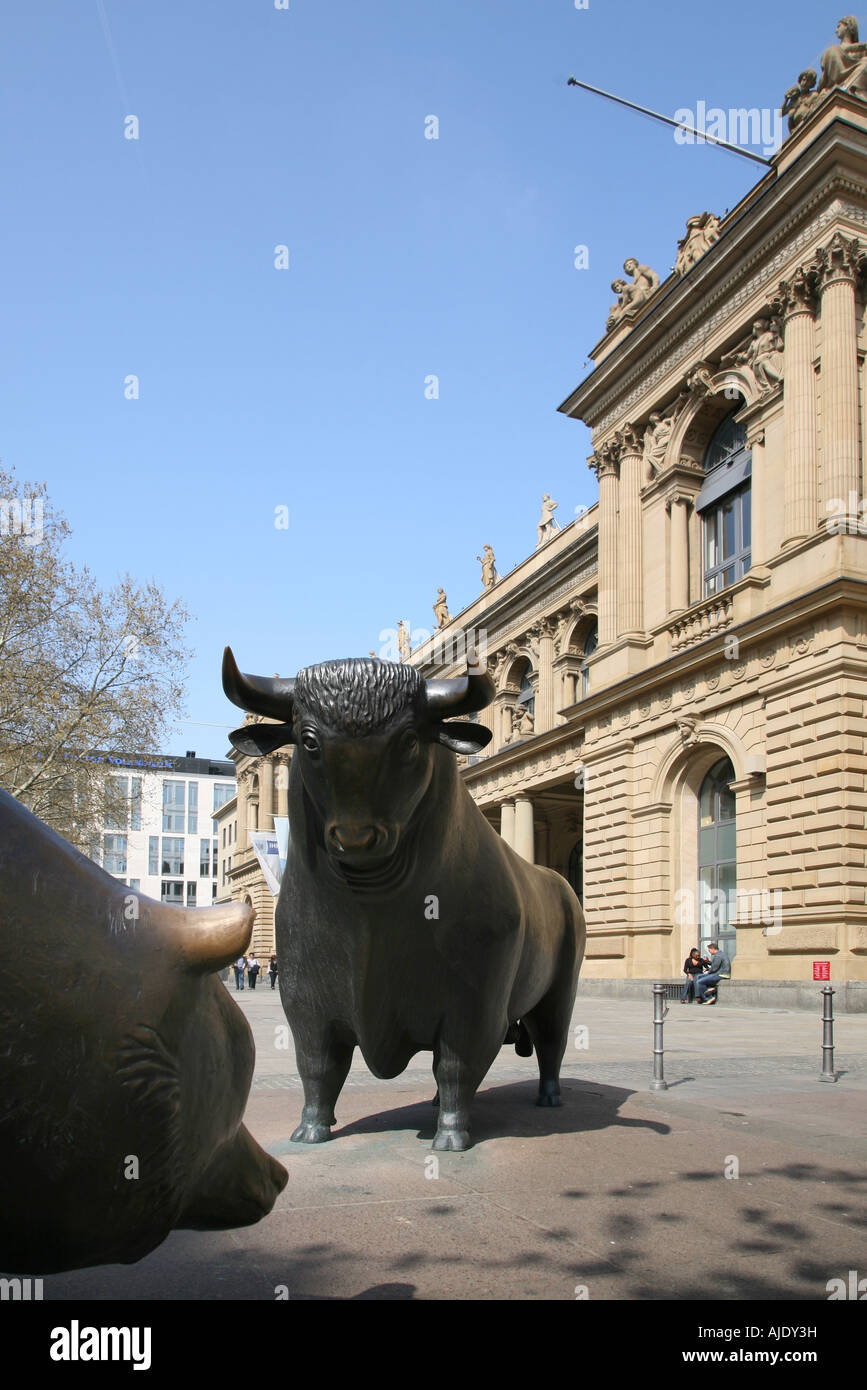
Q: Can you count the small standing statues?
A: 4